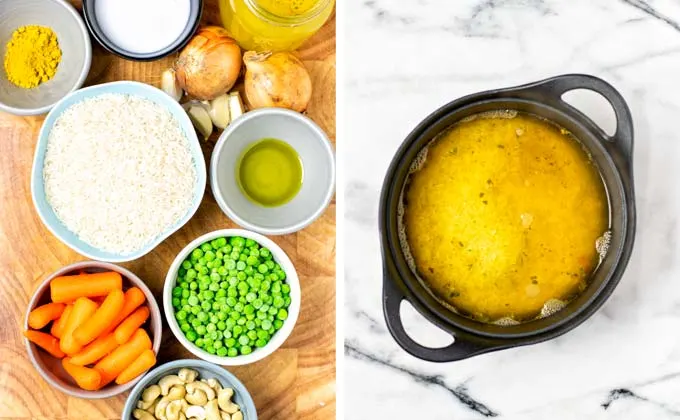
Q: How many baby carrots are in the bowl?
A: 12